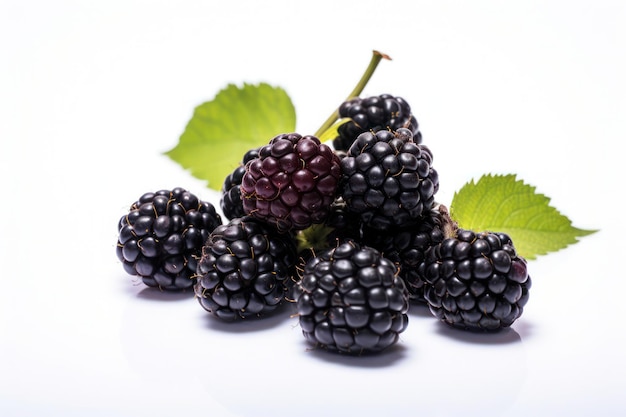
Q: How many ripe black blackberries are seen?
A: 8